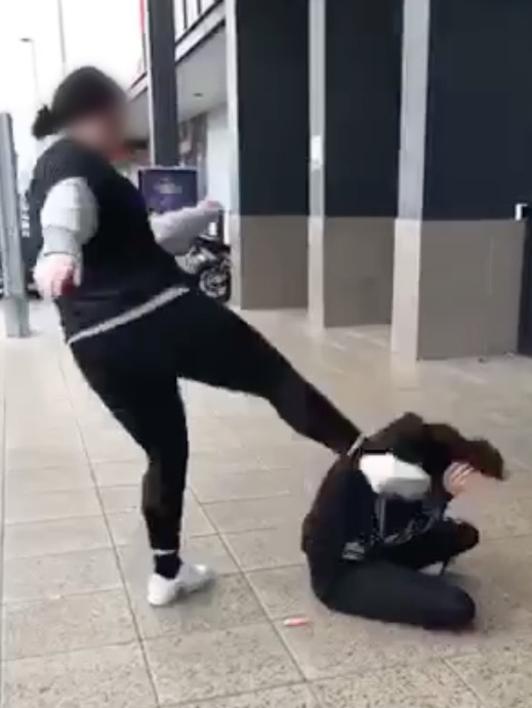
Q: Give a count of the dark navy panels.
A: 3